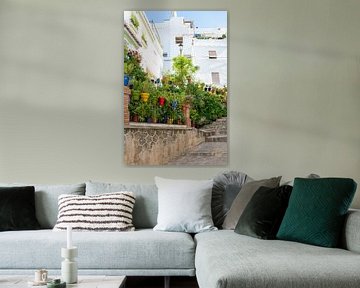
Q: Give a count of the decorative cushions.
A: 7